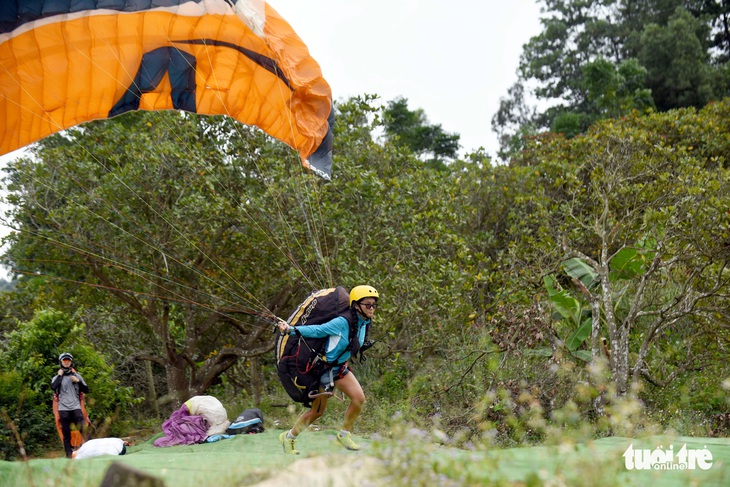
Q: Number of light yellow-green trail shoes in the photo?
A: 2